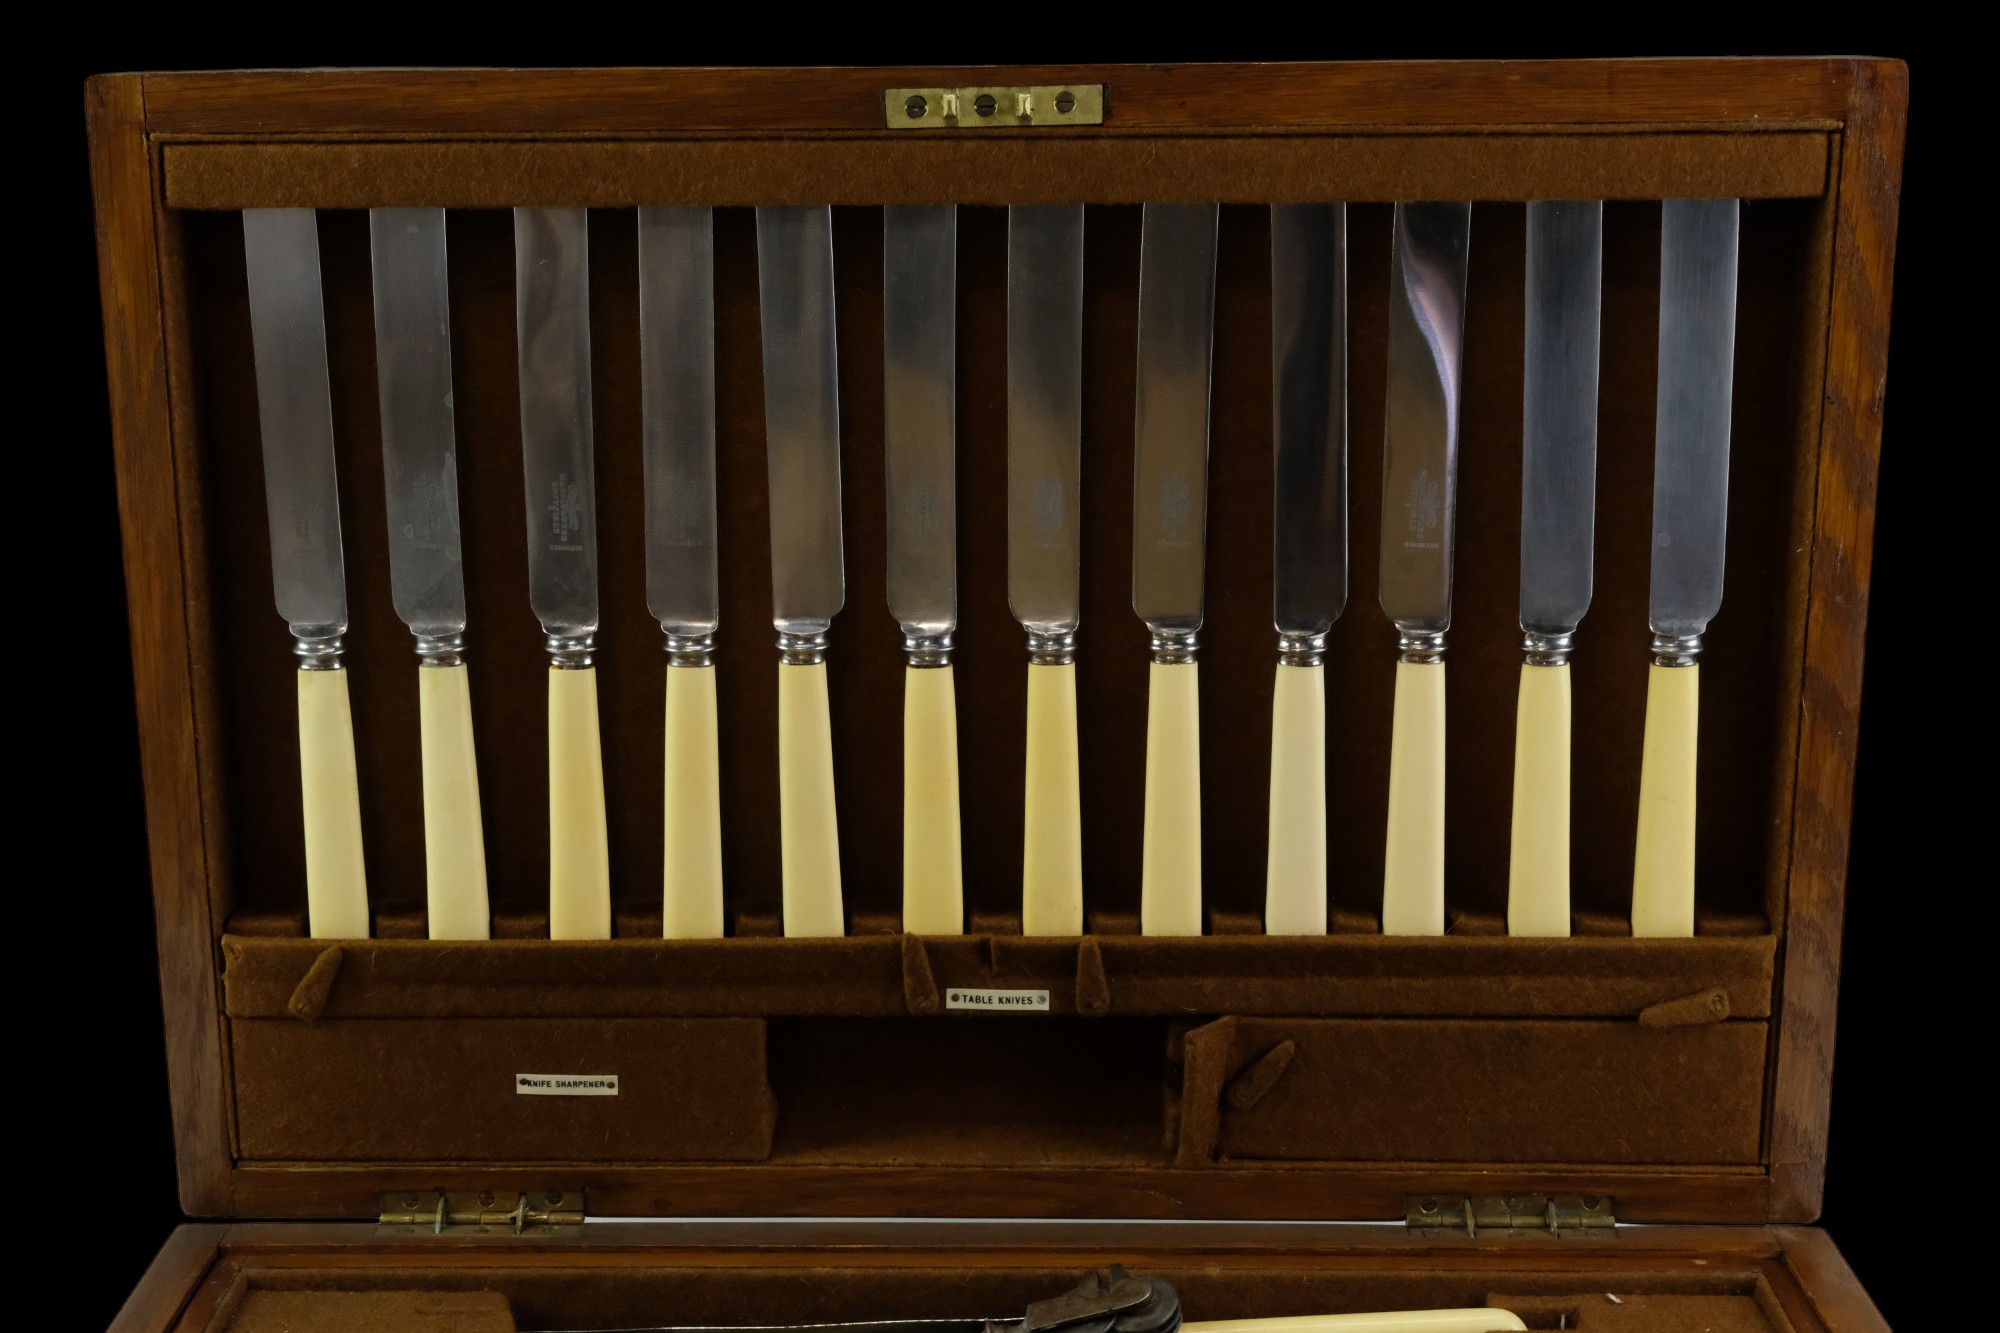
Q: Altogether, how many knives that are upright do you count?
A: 12